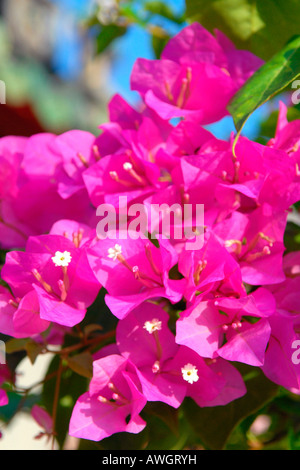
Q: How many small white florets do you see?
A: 4